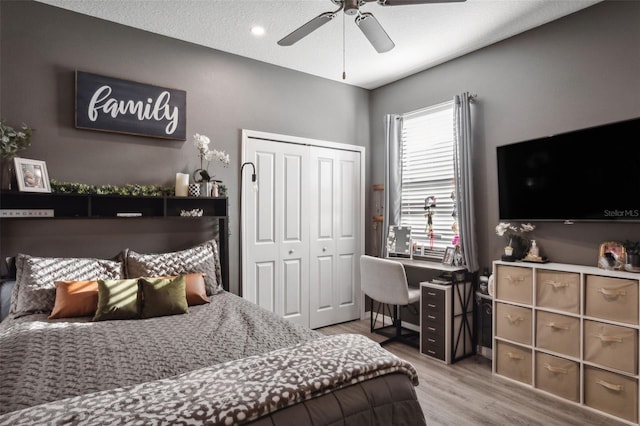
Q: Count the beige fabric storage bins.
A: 9